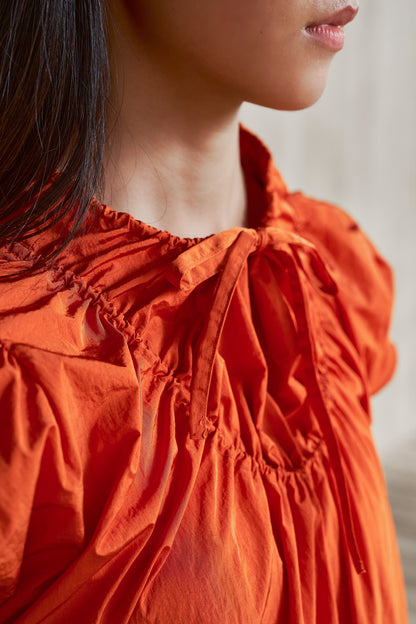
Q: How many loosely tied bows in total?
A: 1